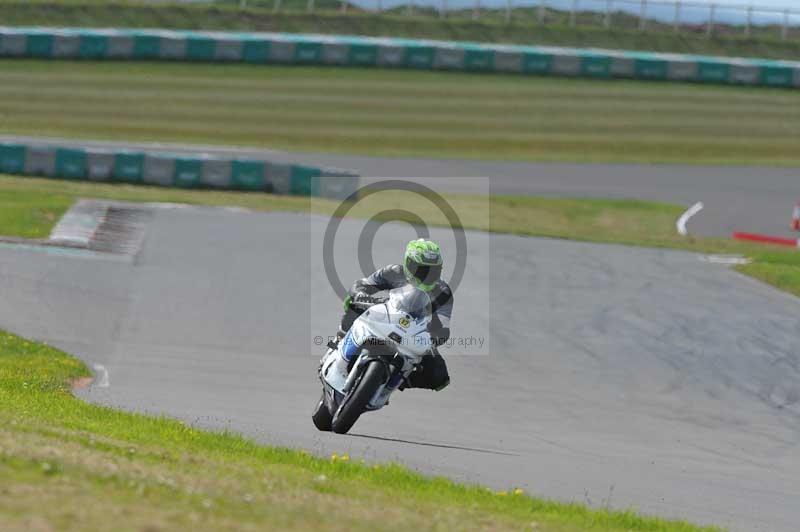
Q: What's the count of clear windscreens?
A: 1